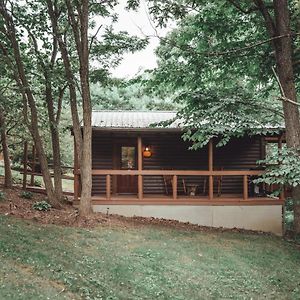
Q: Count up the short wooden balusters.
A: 3